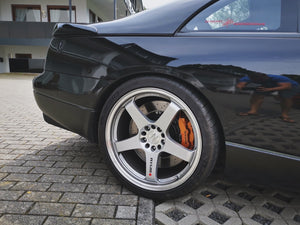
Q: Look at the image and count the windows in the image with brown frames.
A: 2